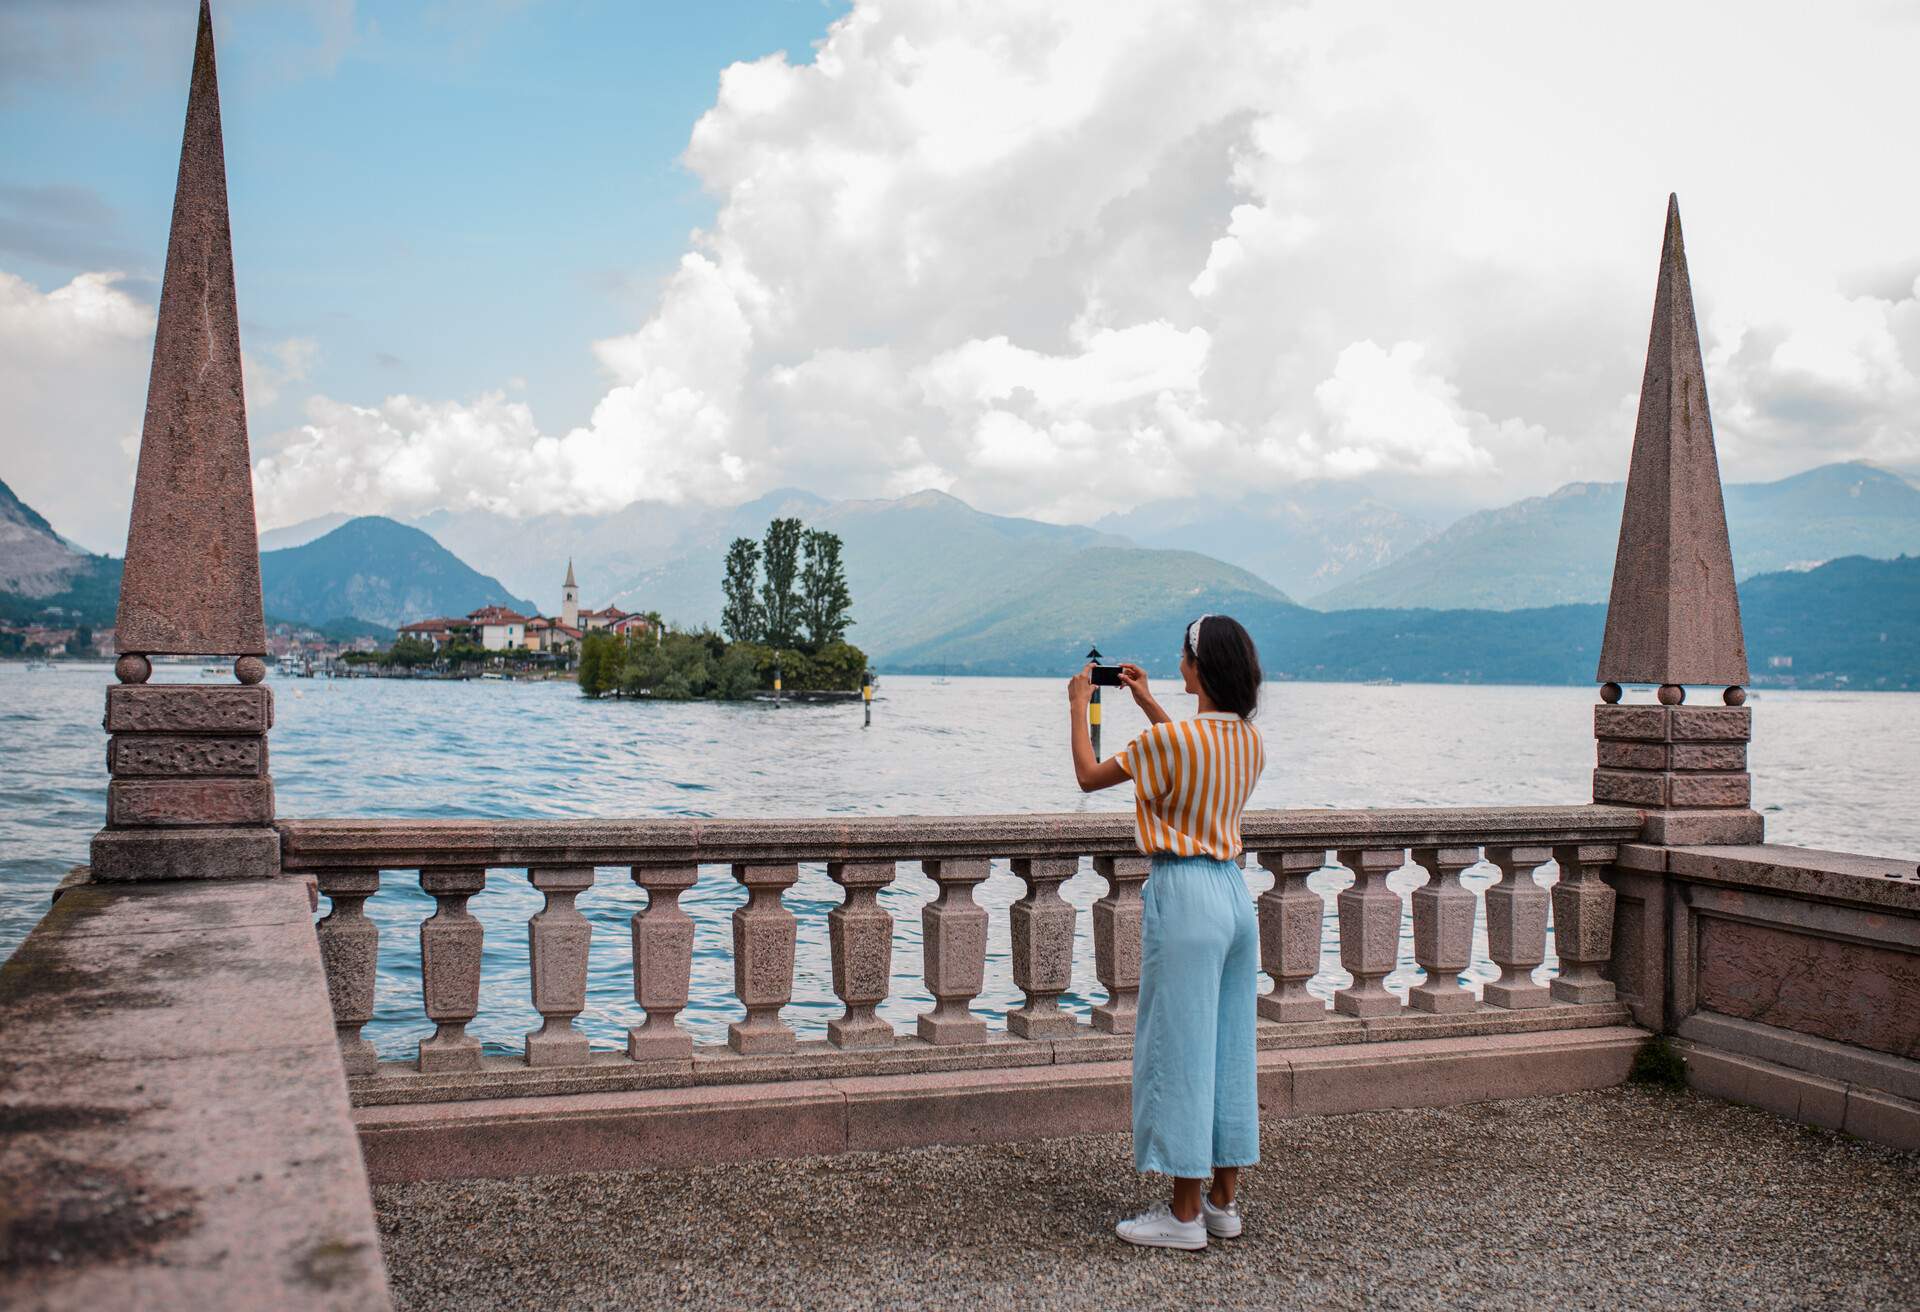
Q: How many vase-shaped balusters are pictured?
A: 14